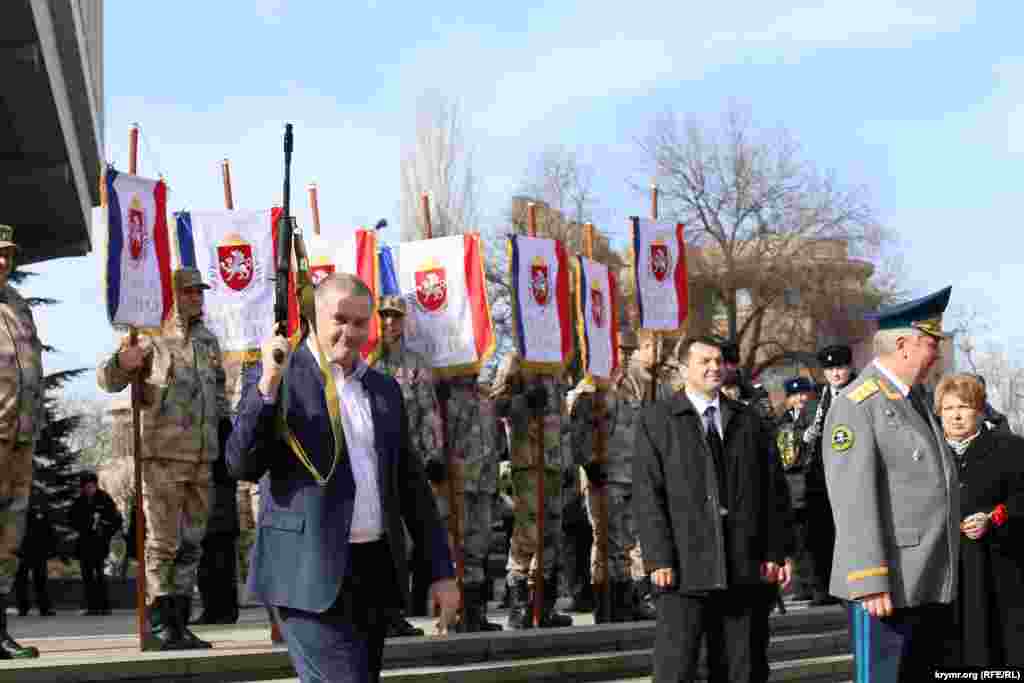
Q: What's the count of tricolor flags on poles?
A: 7